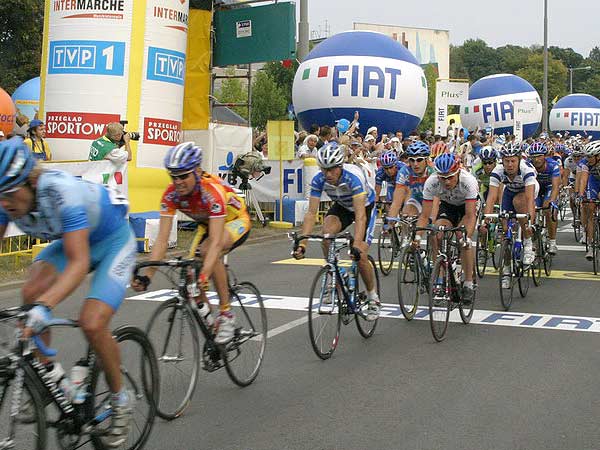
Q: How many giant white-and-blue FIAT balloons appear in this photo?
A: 3